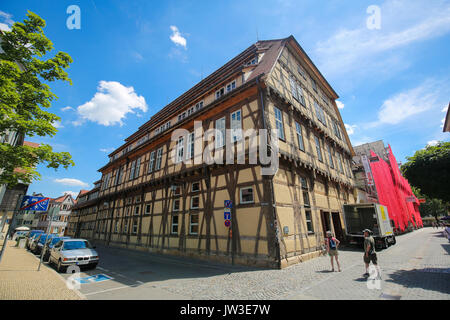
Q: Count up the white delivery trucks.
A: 1